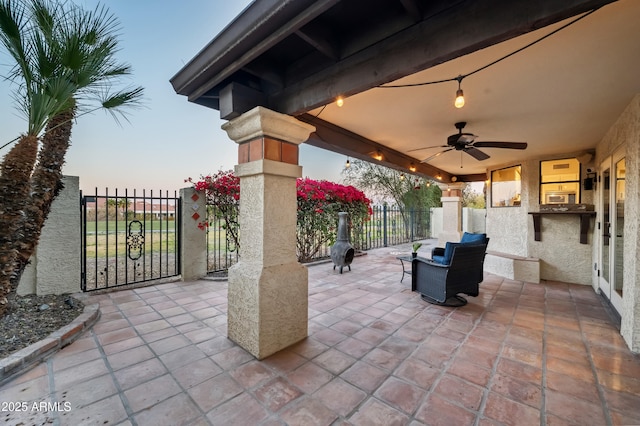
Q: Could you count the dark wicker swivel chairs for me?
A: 2